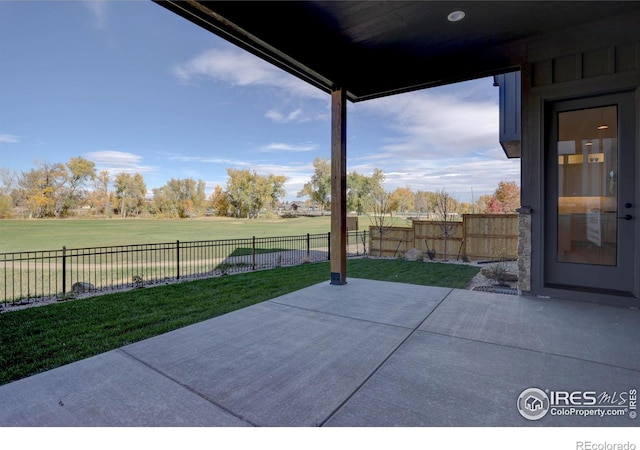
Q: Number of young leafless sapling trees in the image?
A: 2